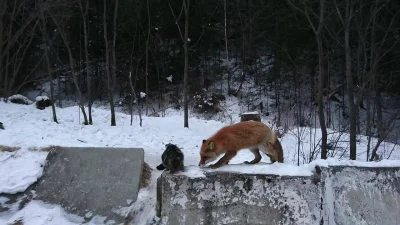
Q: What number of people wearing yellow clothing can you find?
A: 0